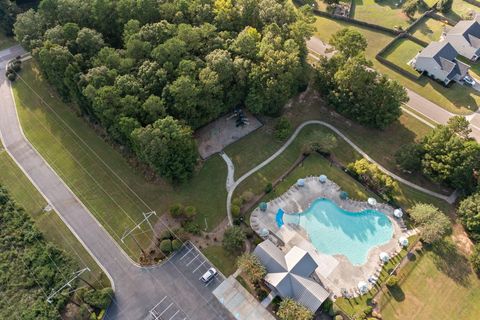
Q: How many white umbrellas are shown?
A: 5